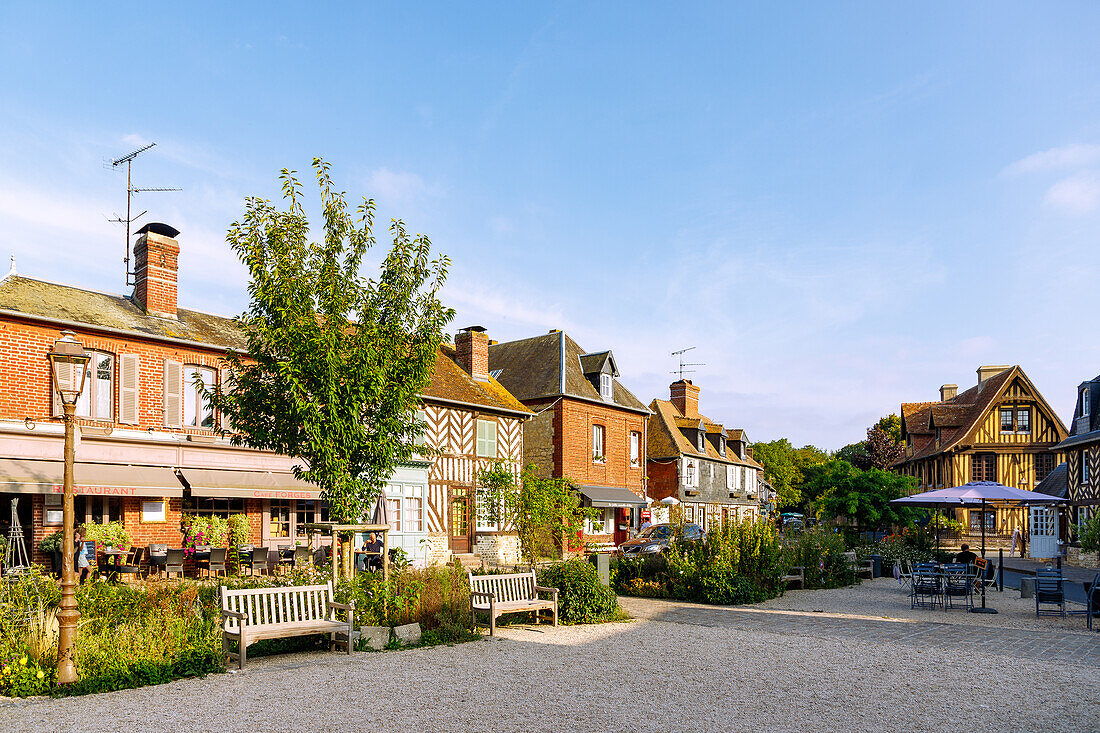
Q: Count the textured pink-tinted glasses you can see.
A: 0